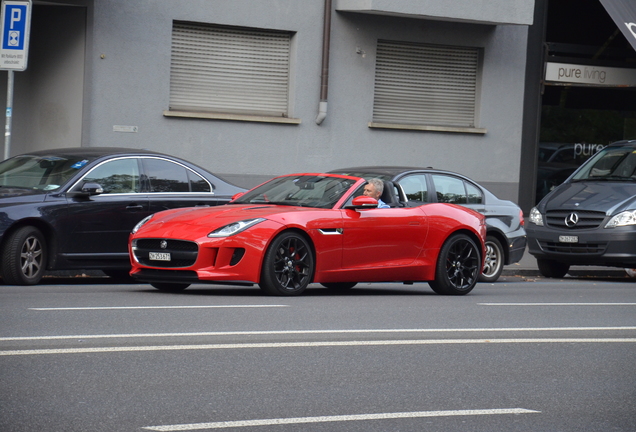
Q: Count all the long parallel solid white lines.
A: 2